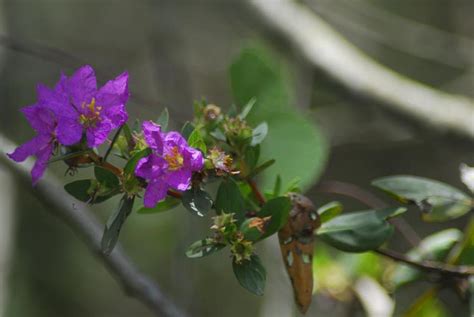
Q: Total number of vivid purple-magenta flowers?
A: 3